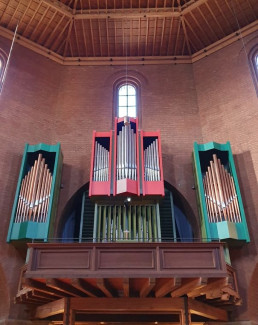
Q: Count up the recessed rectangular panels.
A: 3